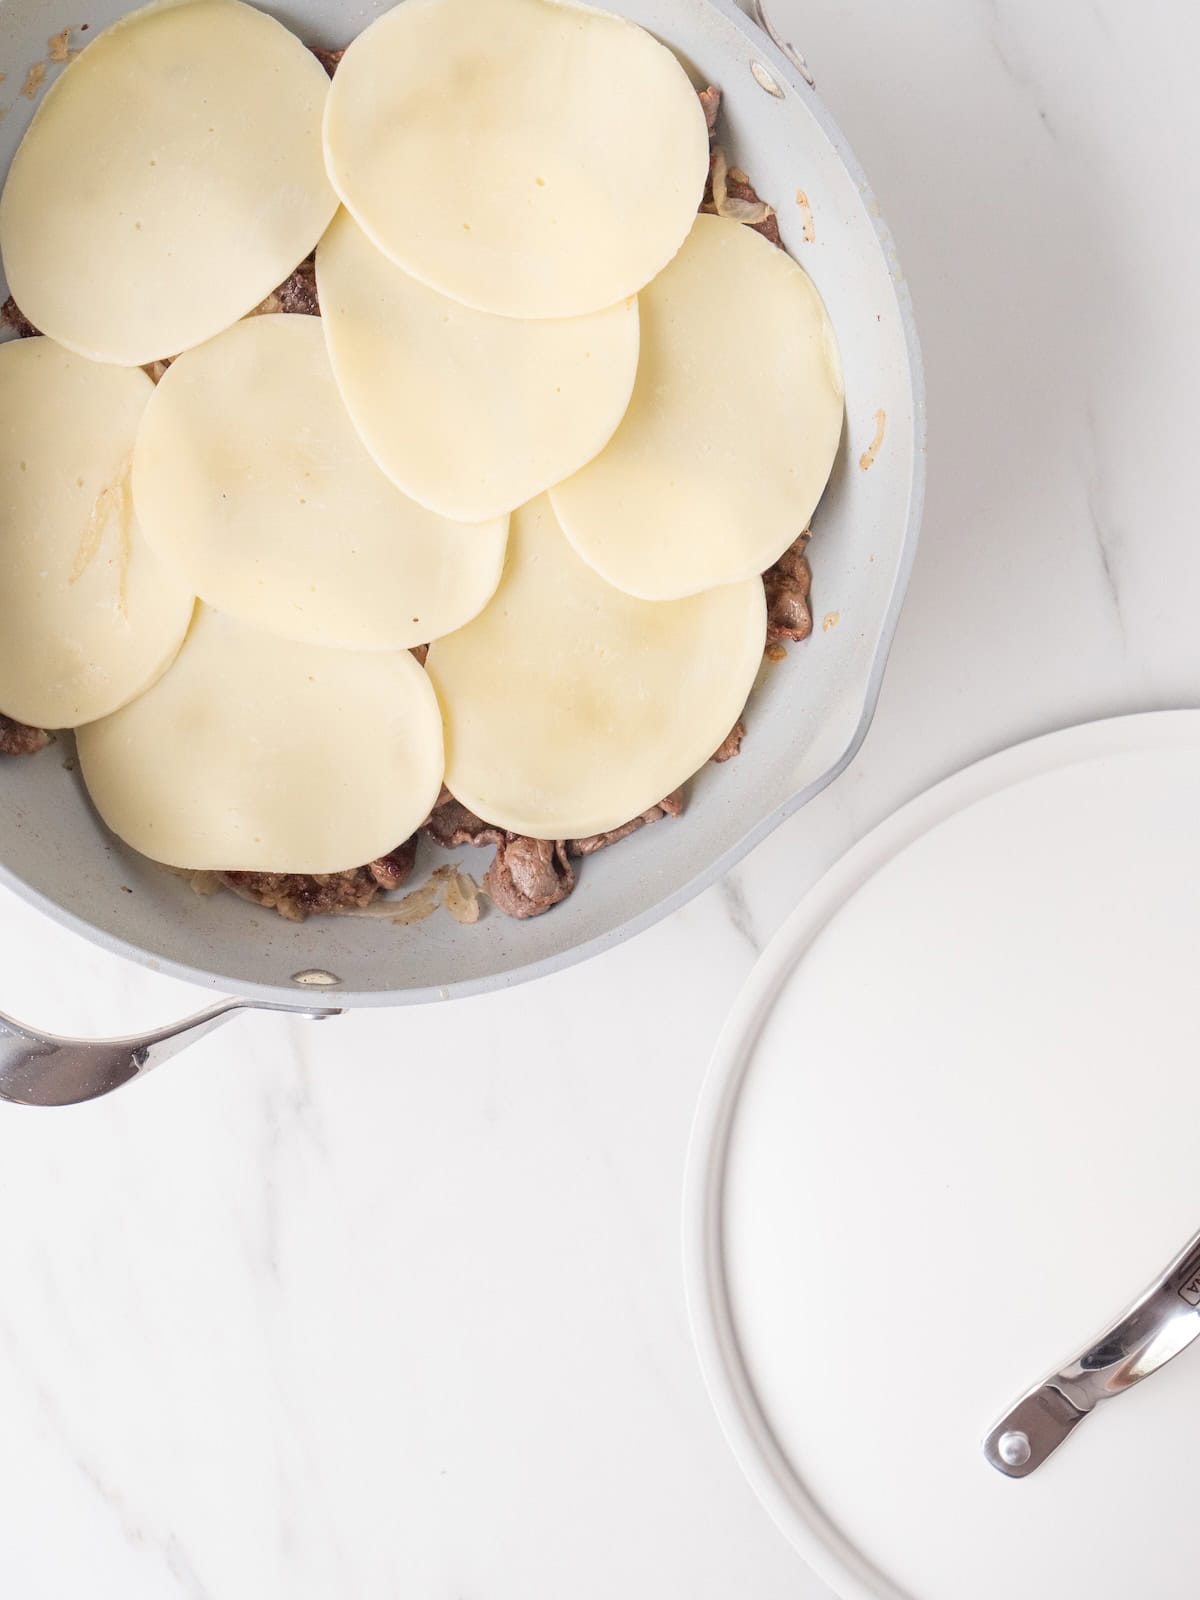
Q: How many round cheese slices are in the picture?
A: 8